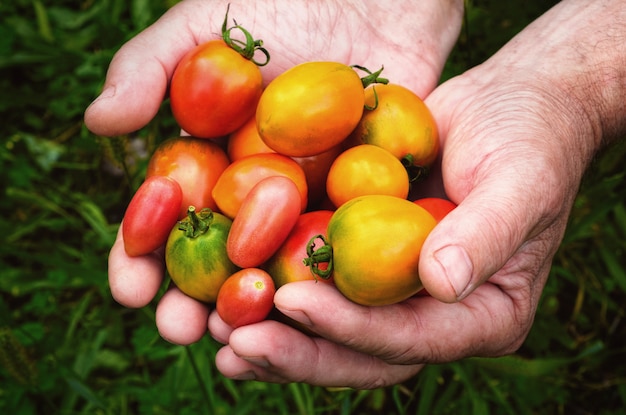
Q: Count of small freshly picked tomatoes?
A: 15